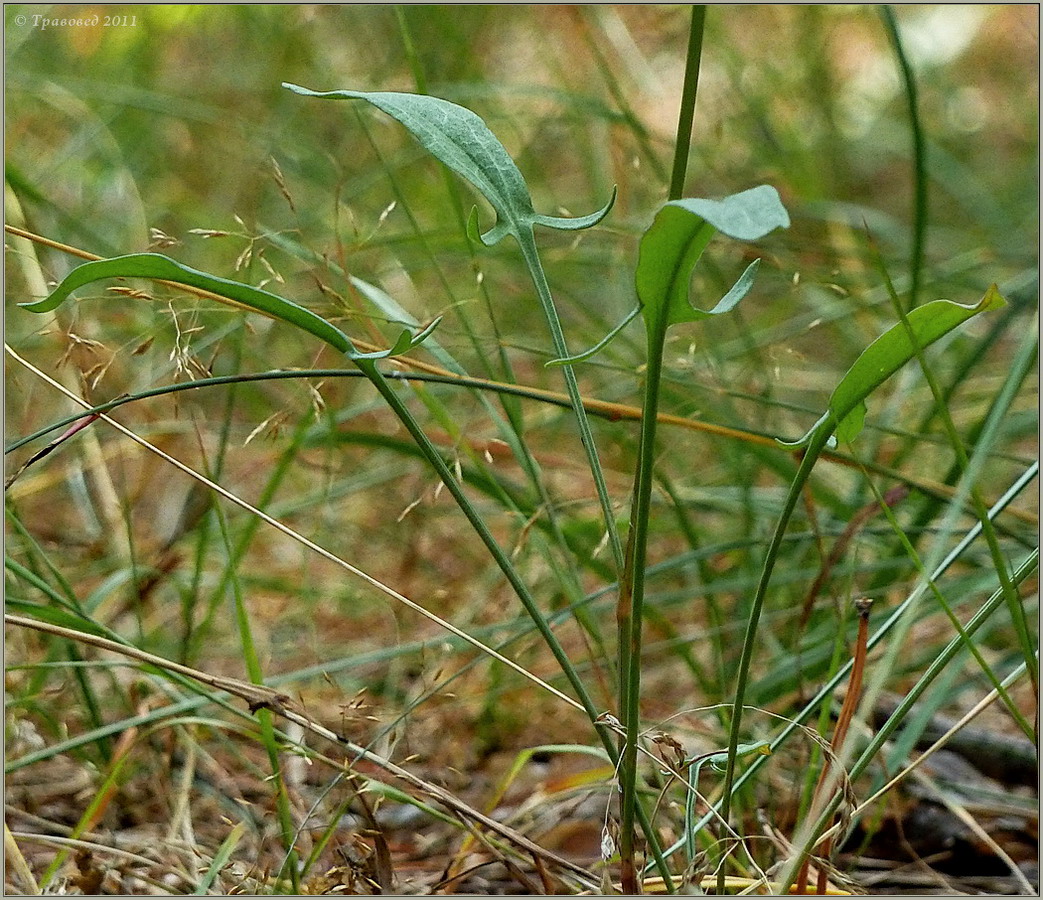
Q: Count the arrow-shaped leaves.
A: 4